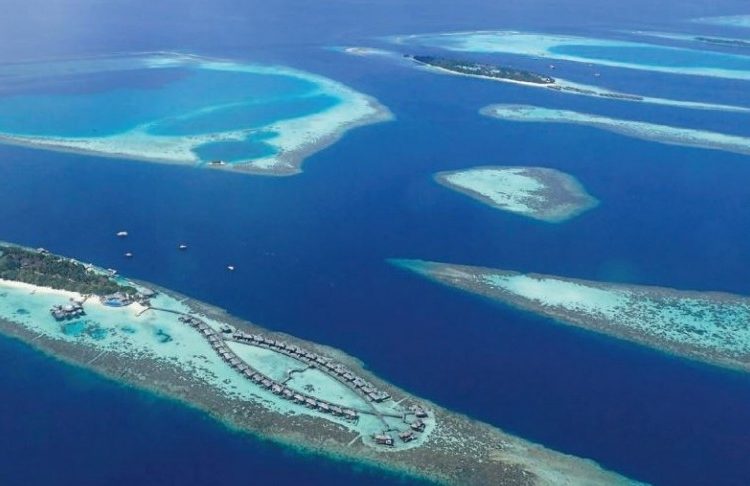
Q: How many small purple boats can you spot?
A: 0